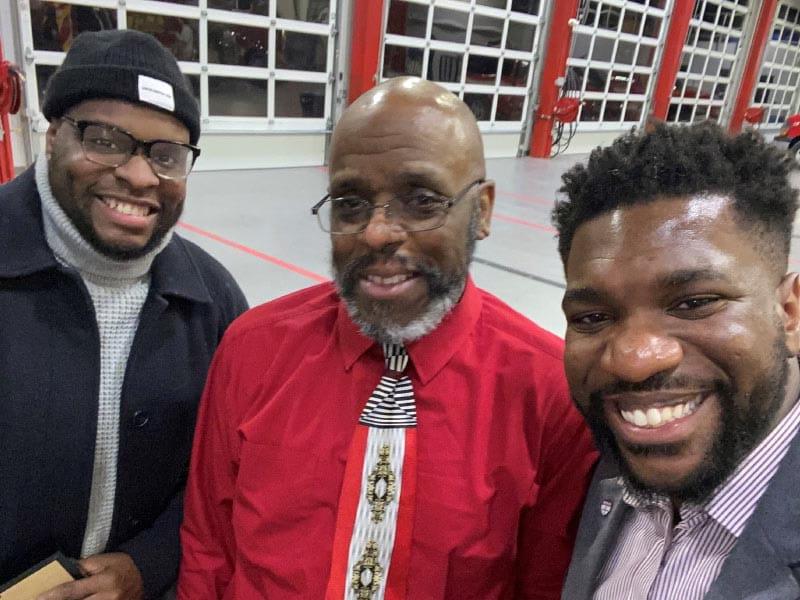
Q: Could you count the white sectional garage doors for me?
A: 5